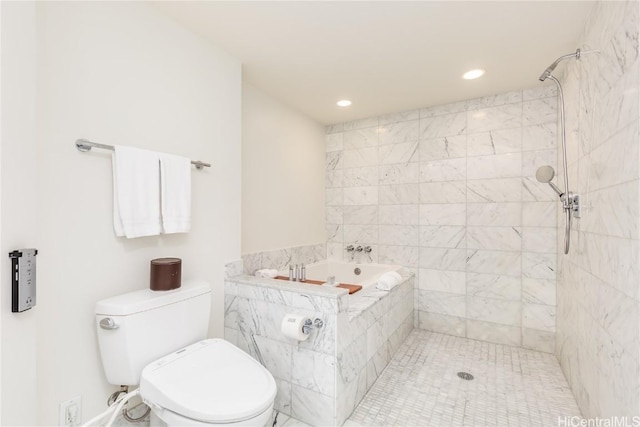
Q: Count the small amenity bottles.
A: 3